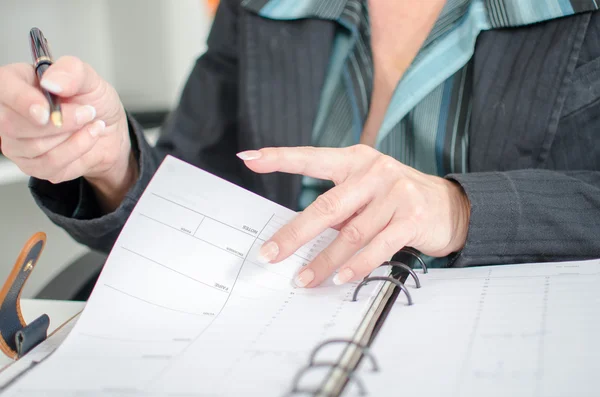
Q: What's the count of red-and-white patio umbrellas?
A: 0